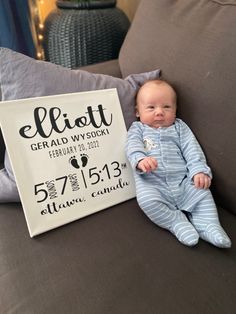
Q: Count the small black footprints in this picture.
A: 2